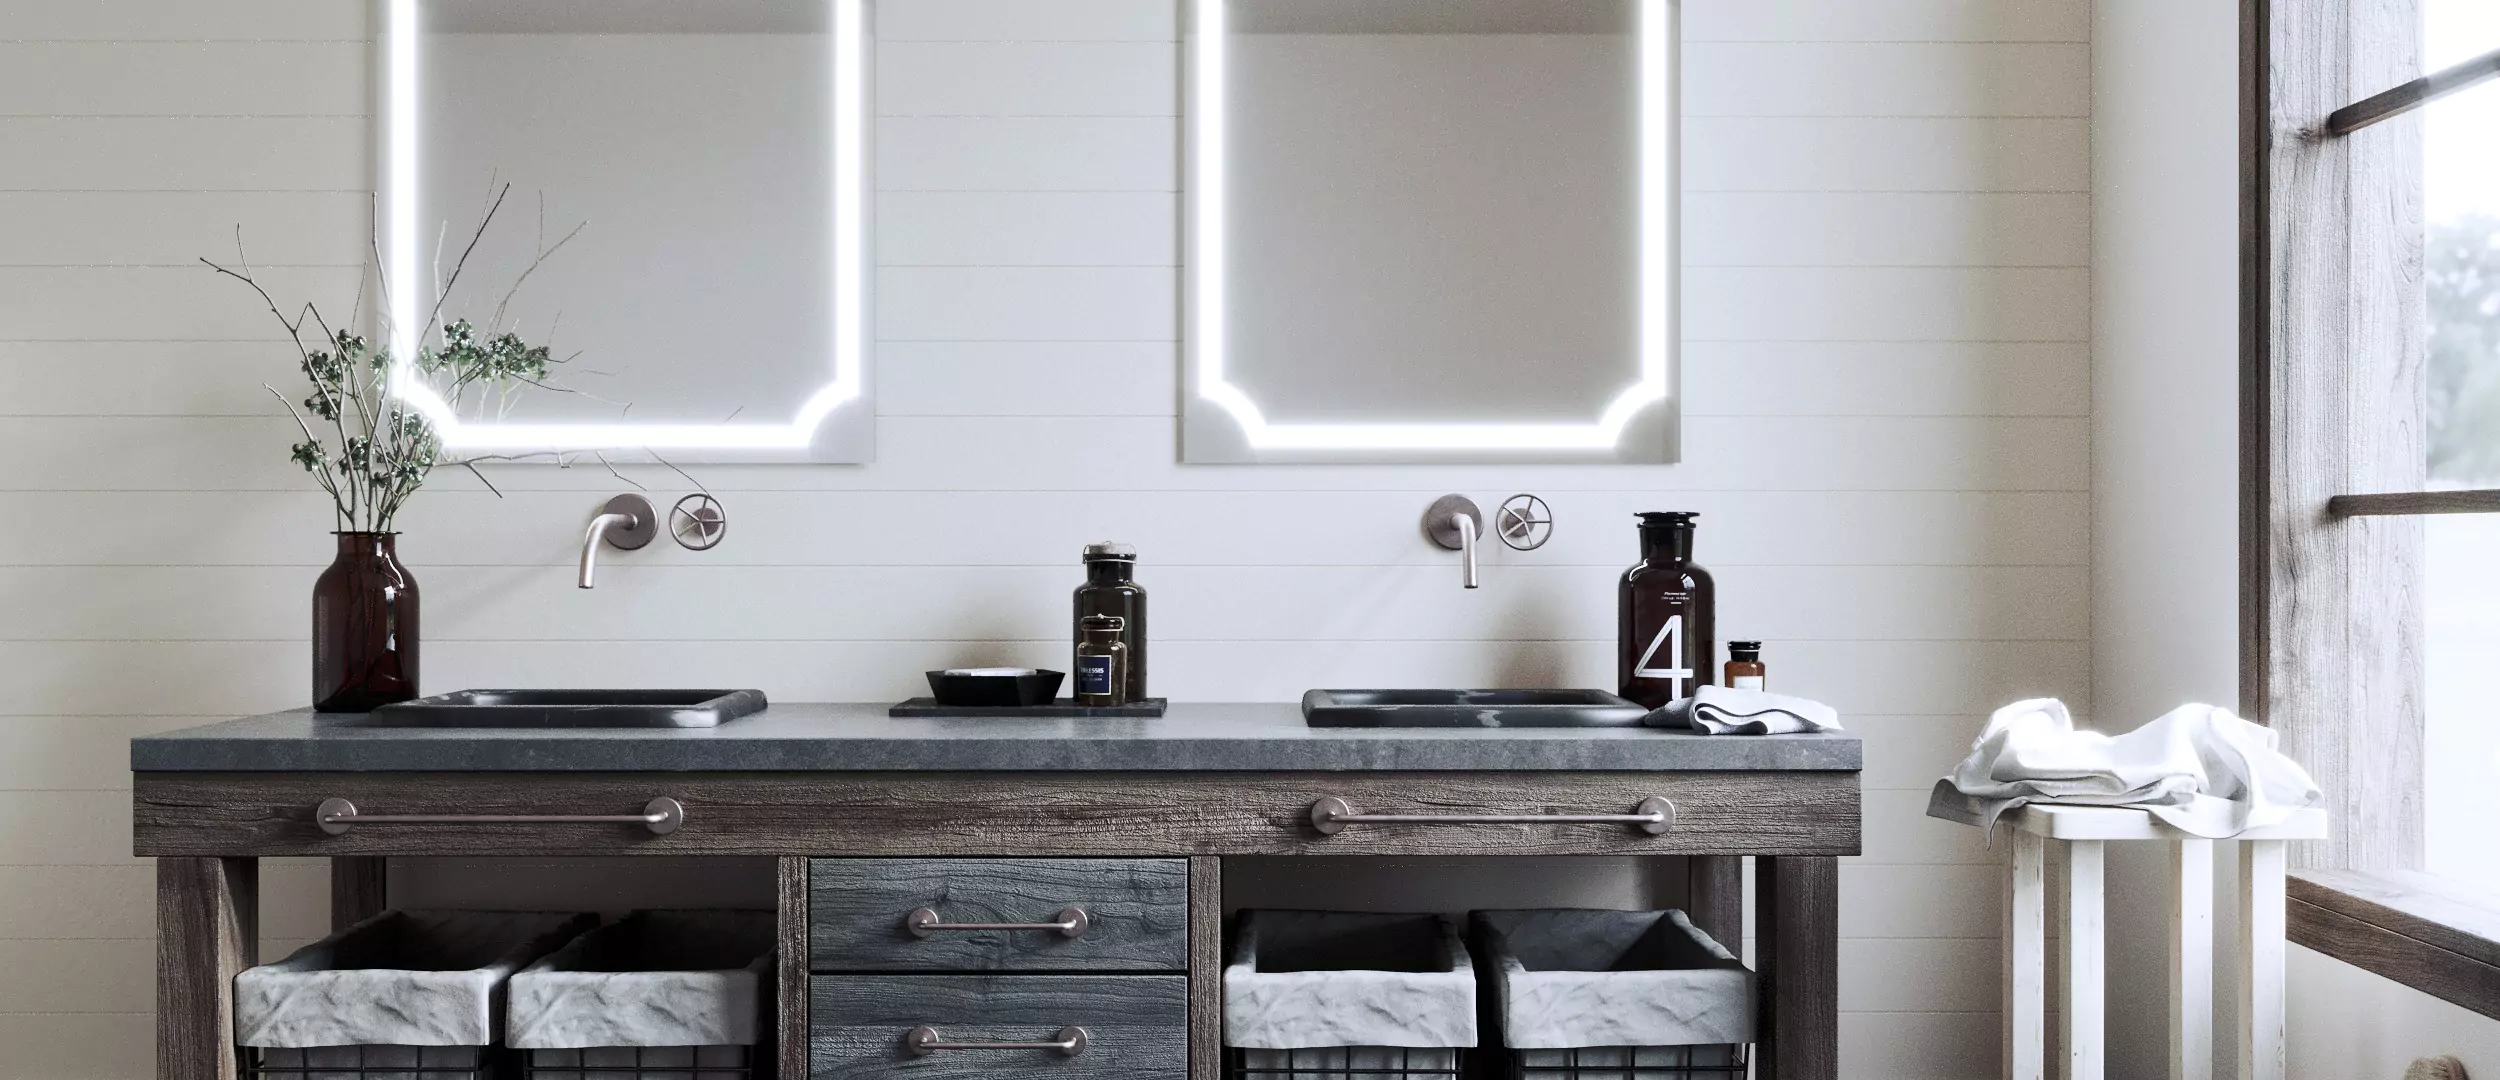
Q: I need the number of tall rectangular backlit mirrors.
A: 2